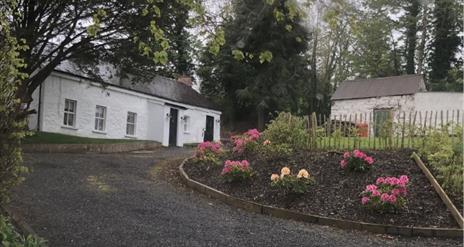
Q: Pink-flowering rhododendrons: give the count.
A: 5